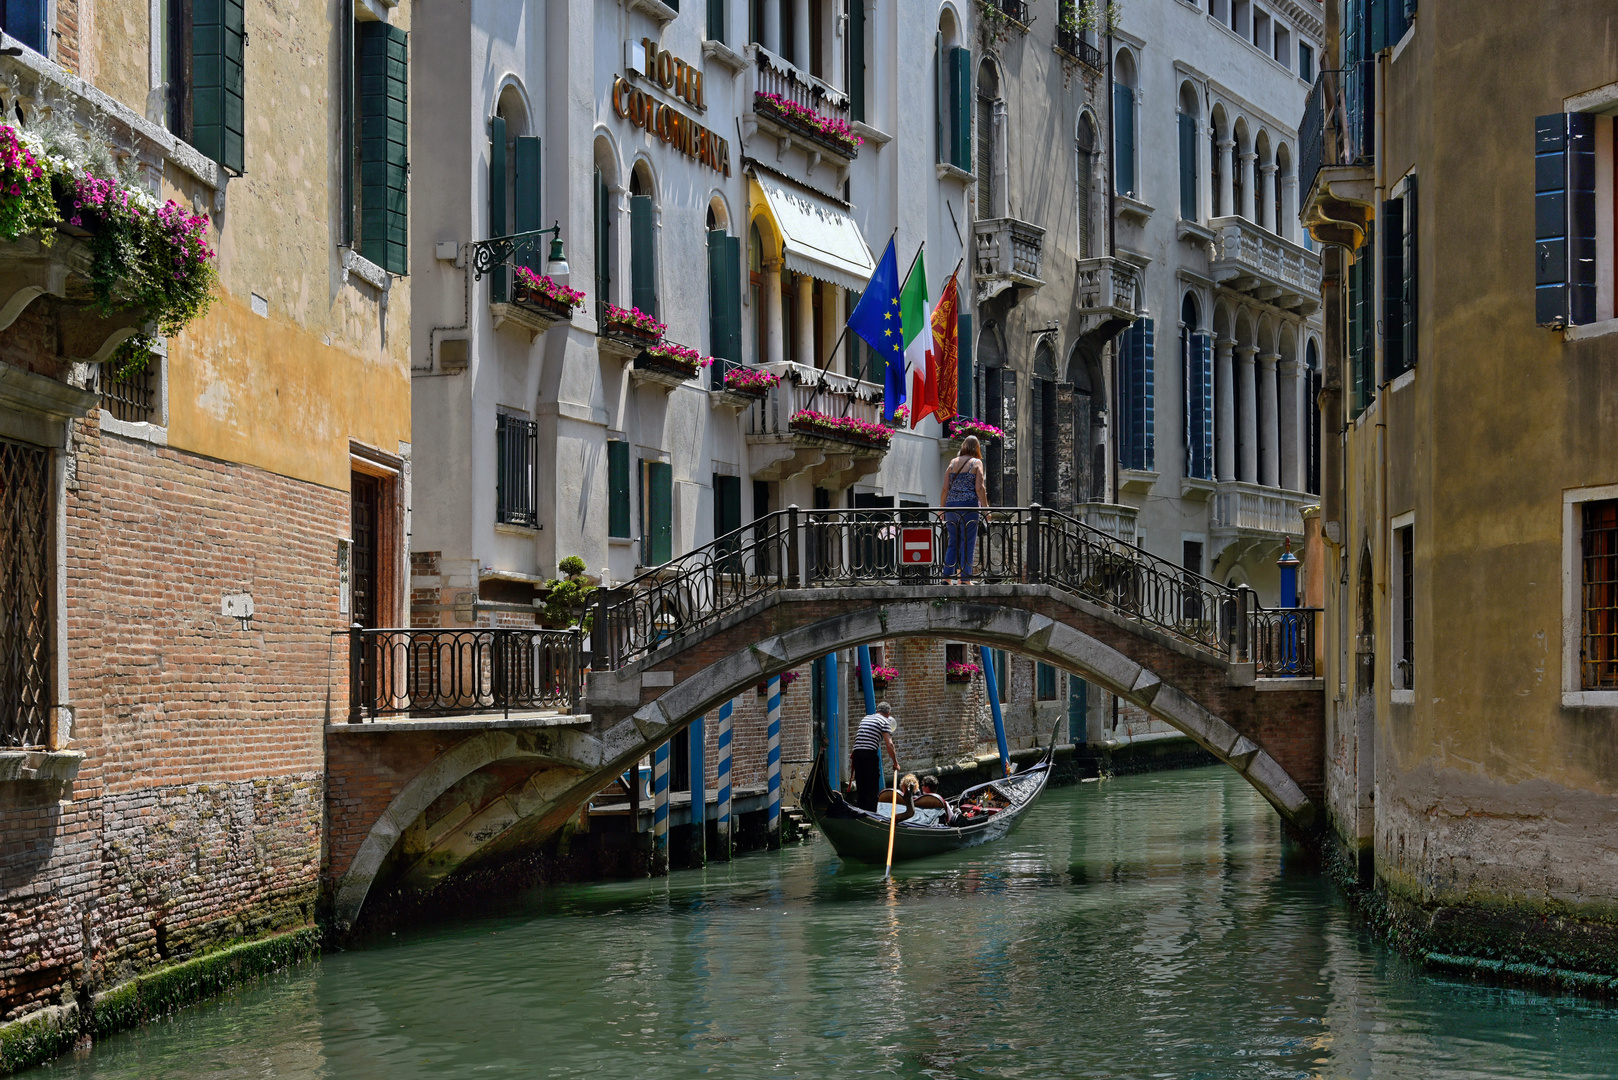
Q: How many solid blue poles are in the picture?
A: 5